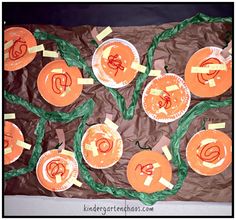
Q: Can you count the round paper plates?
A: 10